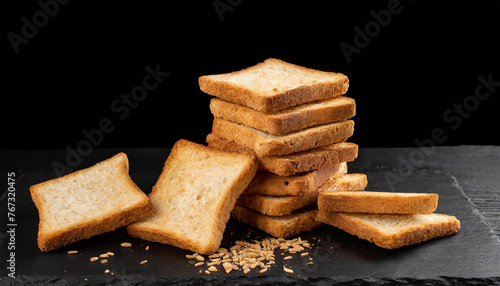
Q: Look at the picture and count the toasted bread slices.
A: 11